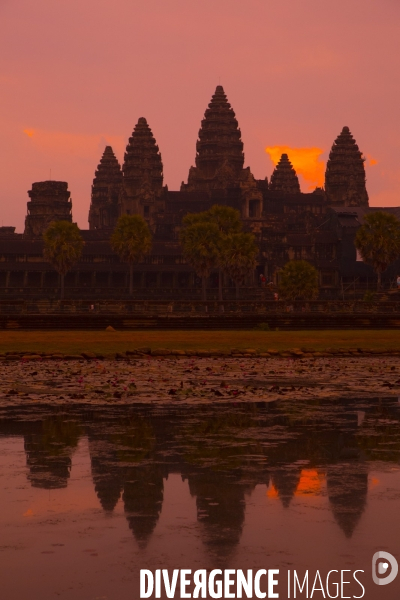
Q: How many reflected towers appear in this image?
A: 6